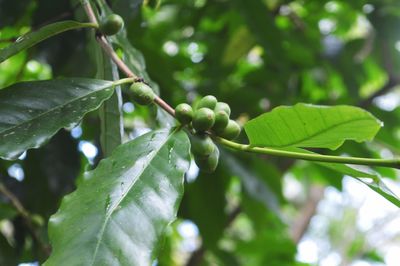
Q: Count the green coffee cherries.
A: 10